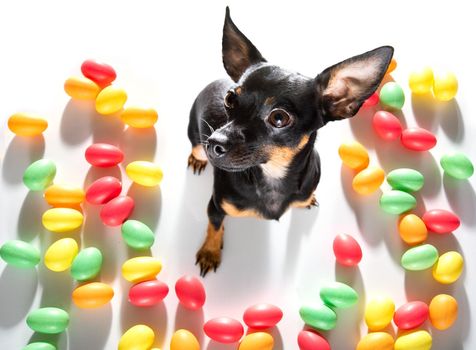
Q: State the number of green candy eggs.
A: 13